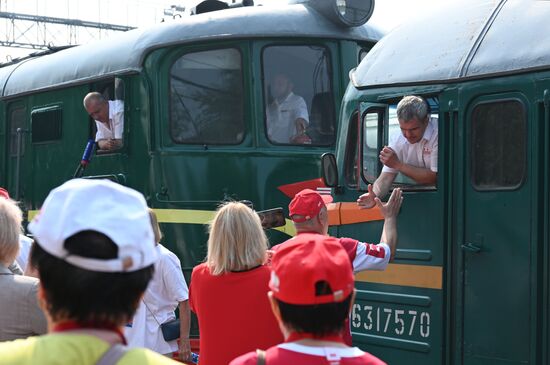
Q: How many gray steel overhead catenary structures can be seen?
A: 1